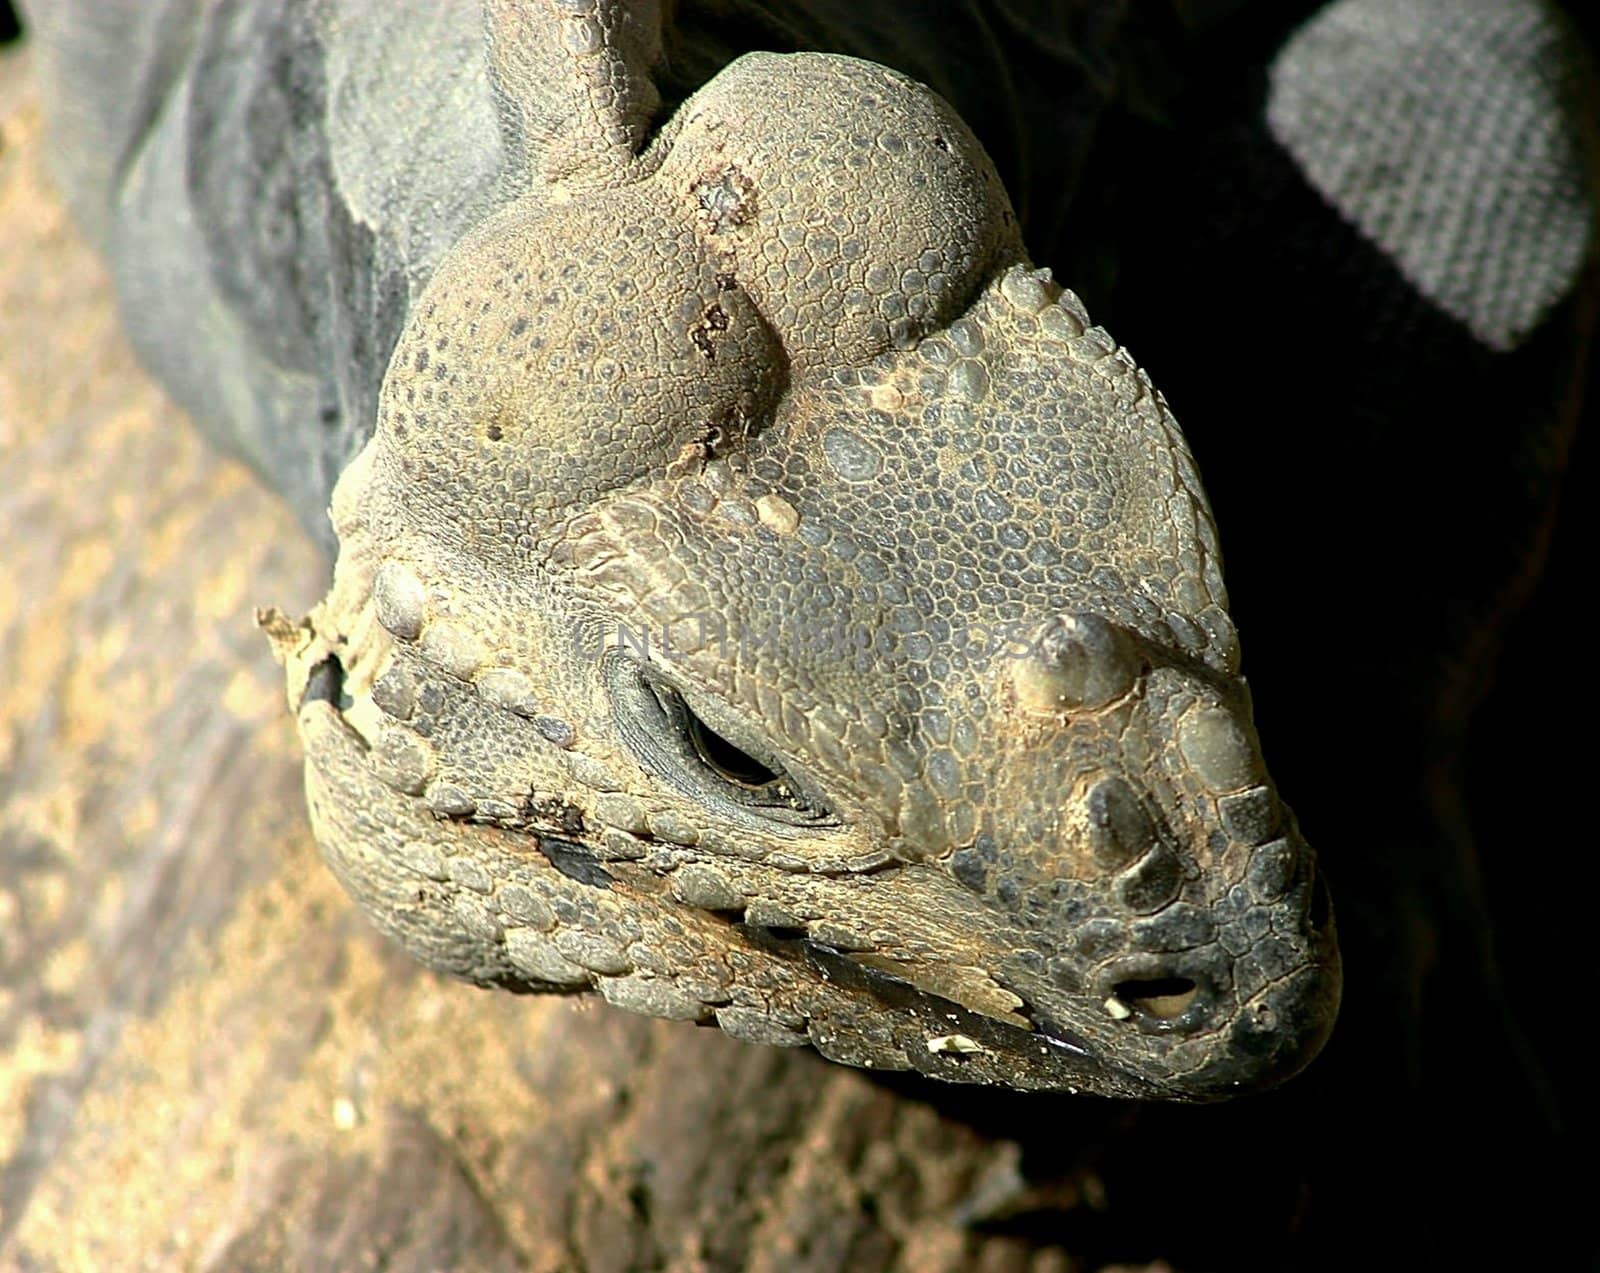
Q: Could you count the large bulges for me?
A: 2